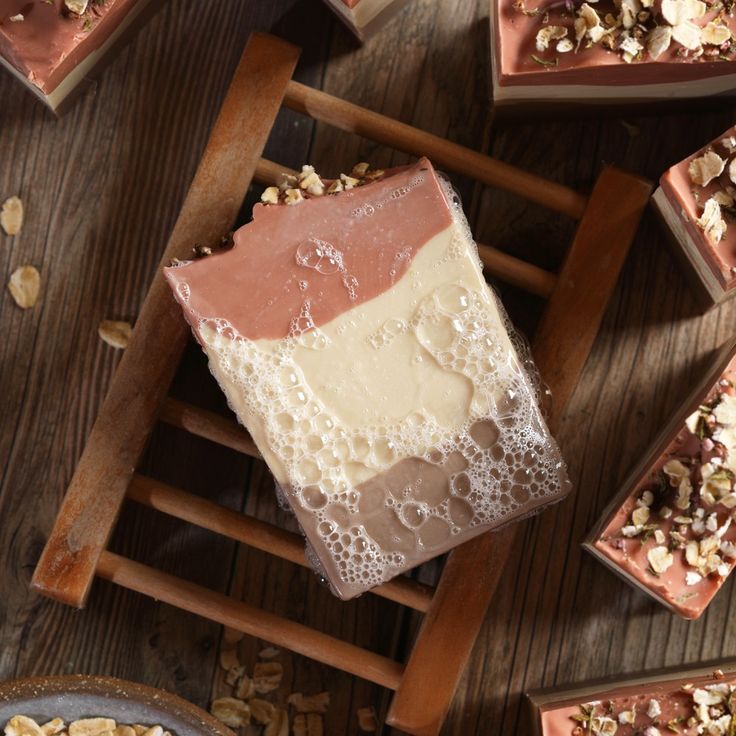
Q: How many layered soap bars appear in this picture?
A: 7